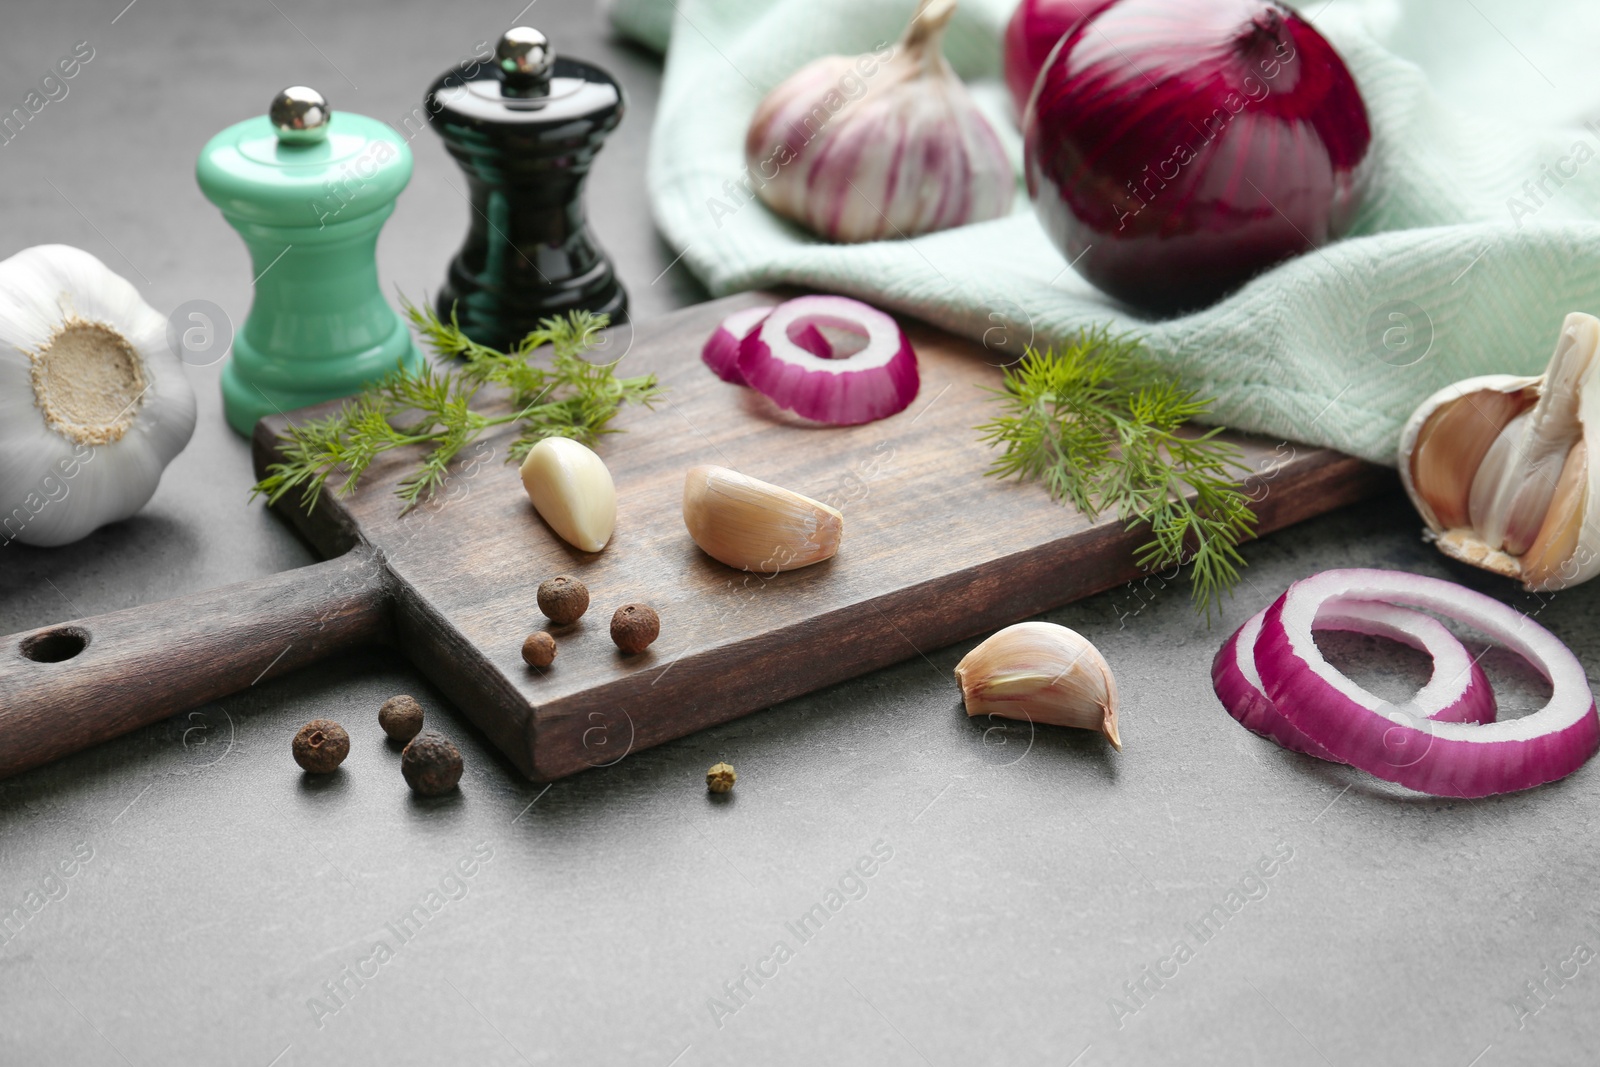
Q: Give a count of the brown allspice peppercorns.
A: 6